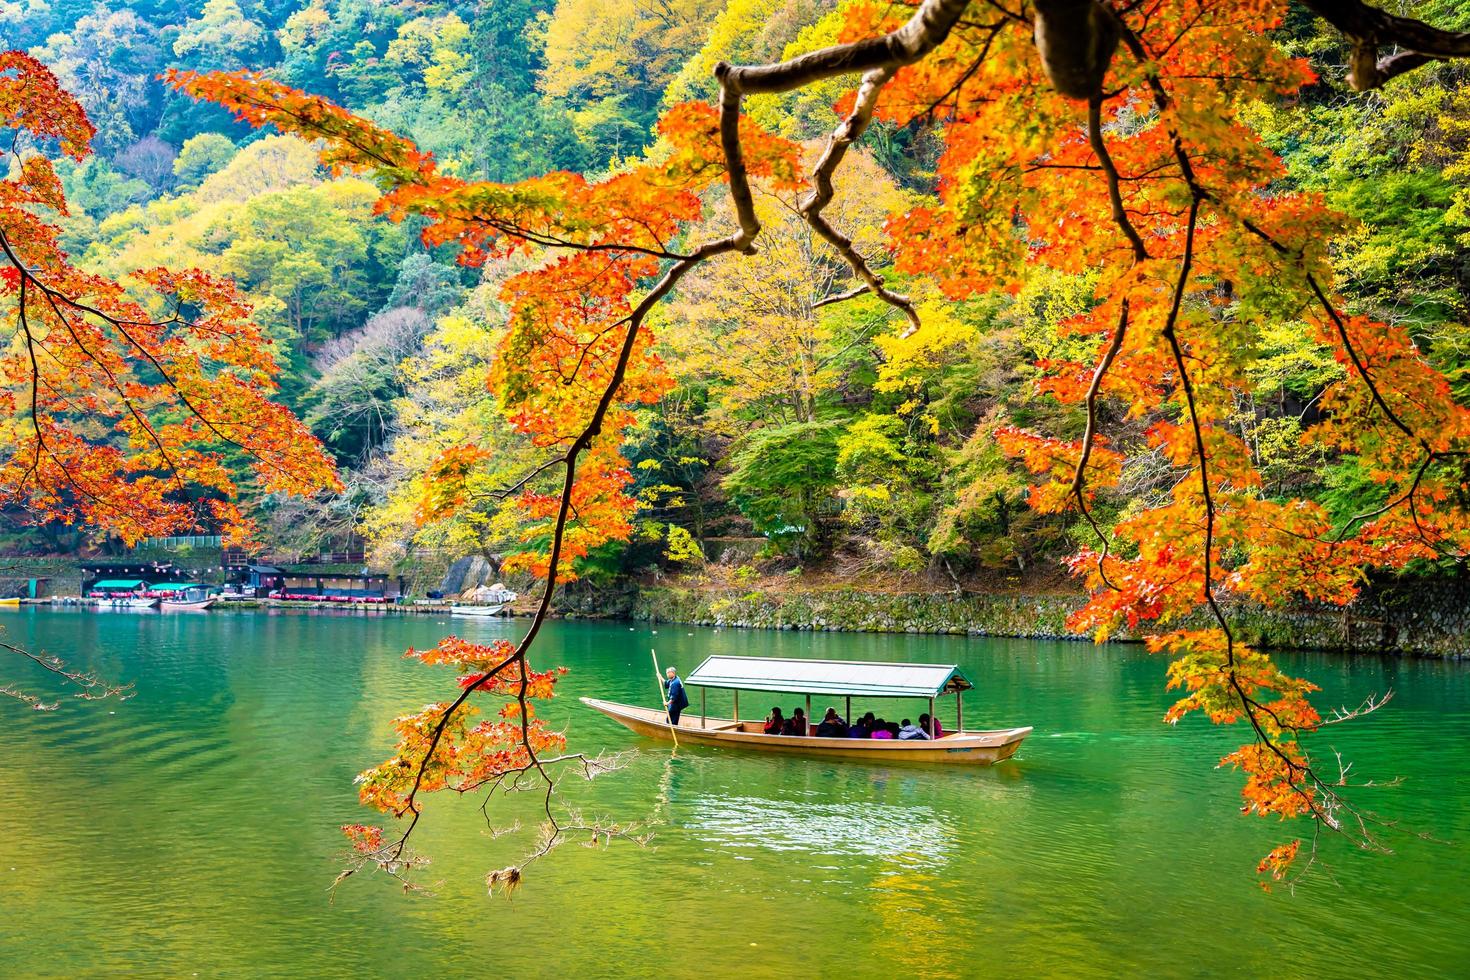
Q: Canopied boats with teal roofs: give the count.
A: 2